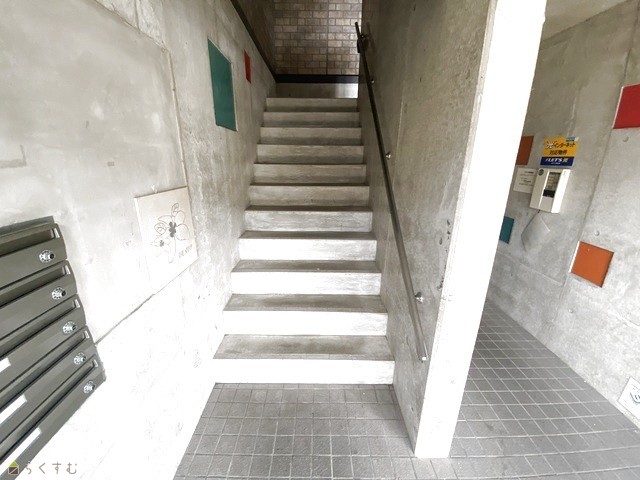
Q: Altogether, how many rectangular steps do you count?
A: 11